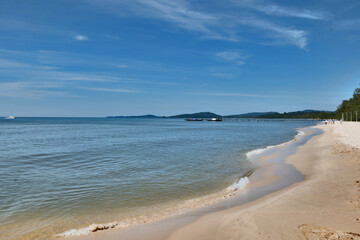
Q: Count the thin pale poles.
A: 4